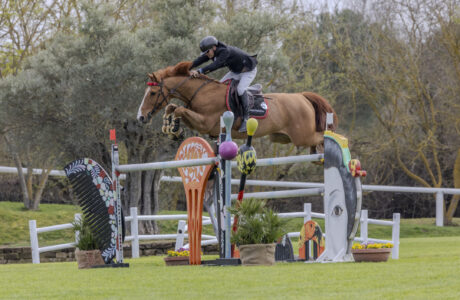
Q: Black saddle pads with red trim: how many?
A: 1